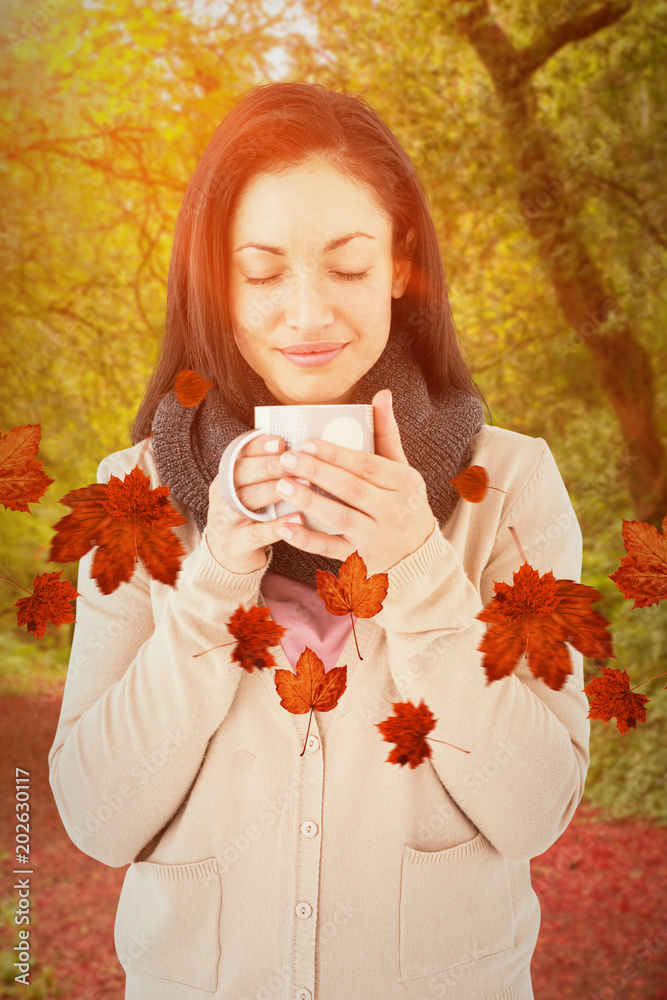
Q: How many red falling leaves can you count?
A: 14